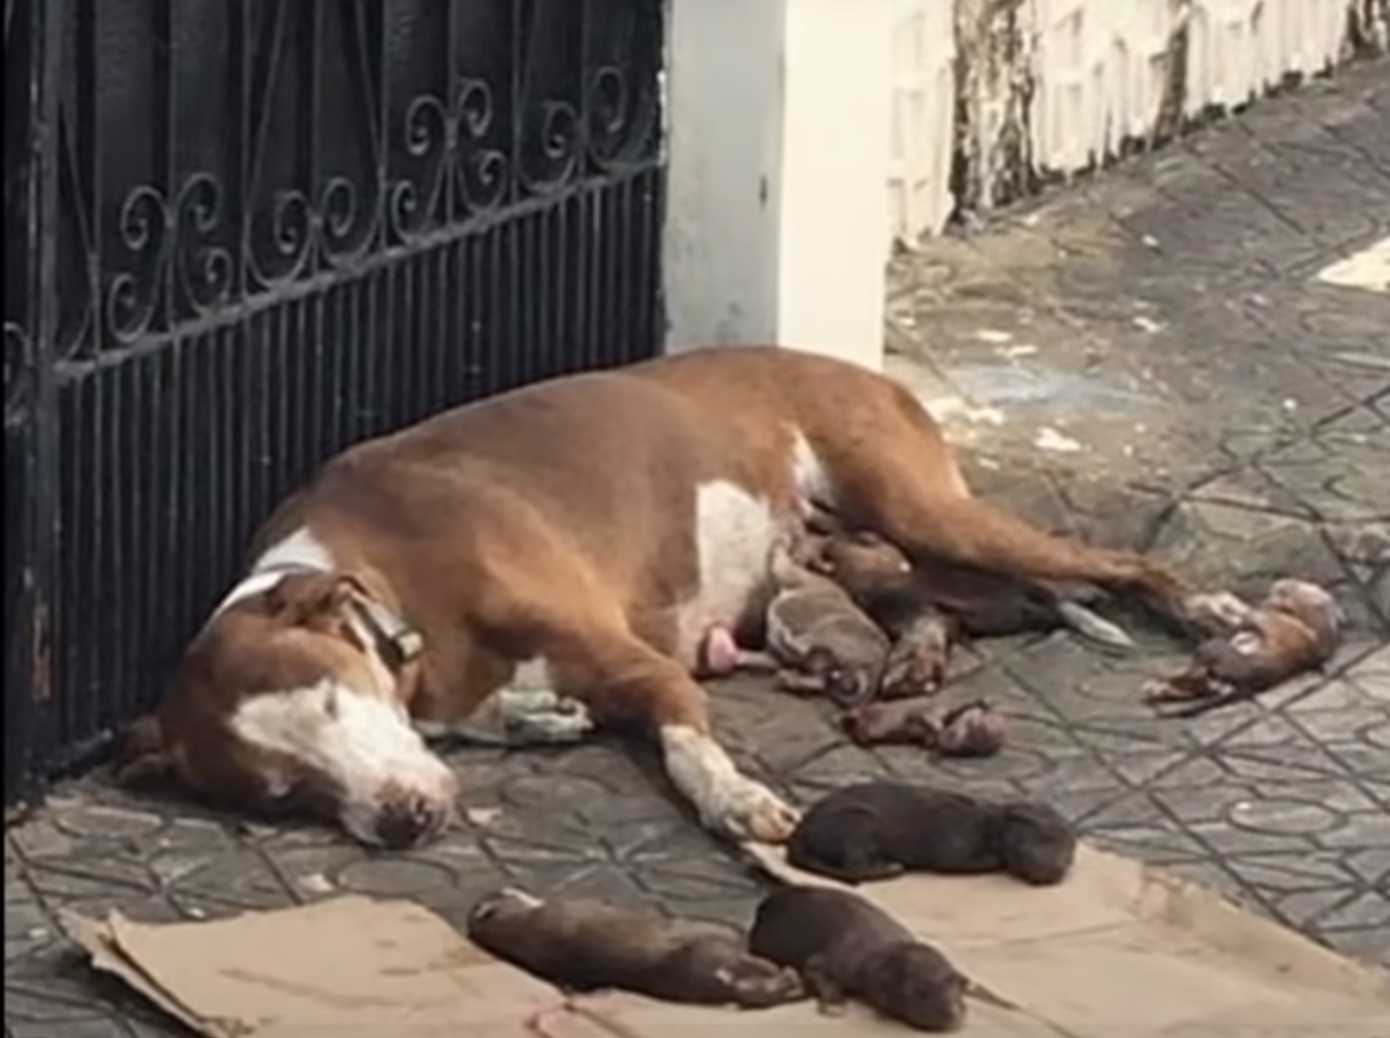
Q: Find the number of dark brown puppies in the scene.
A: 3